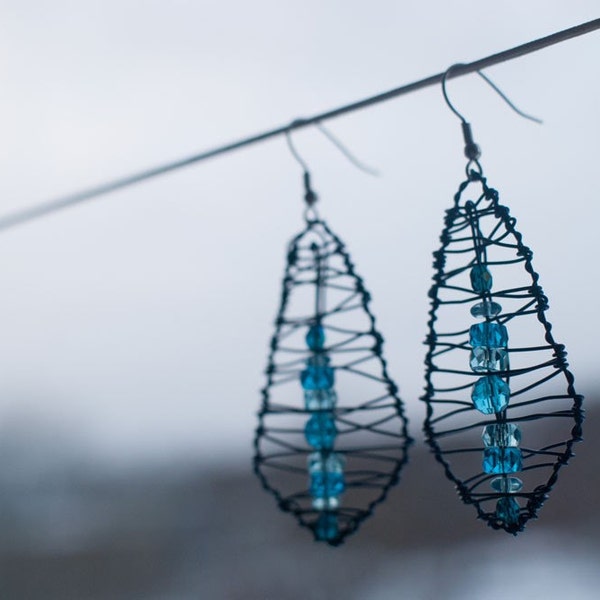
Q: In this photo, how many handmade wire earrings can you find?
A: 2